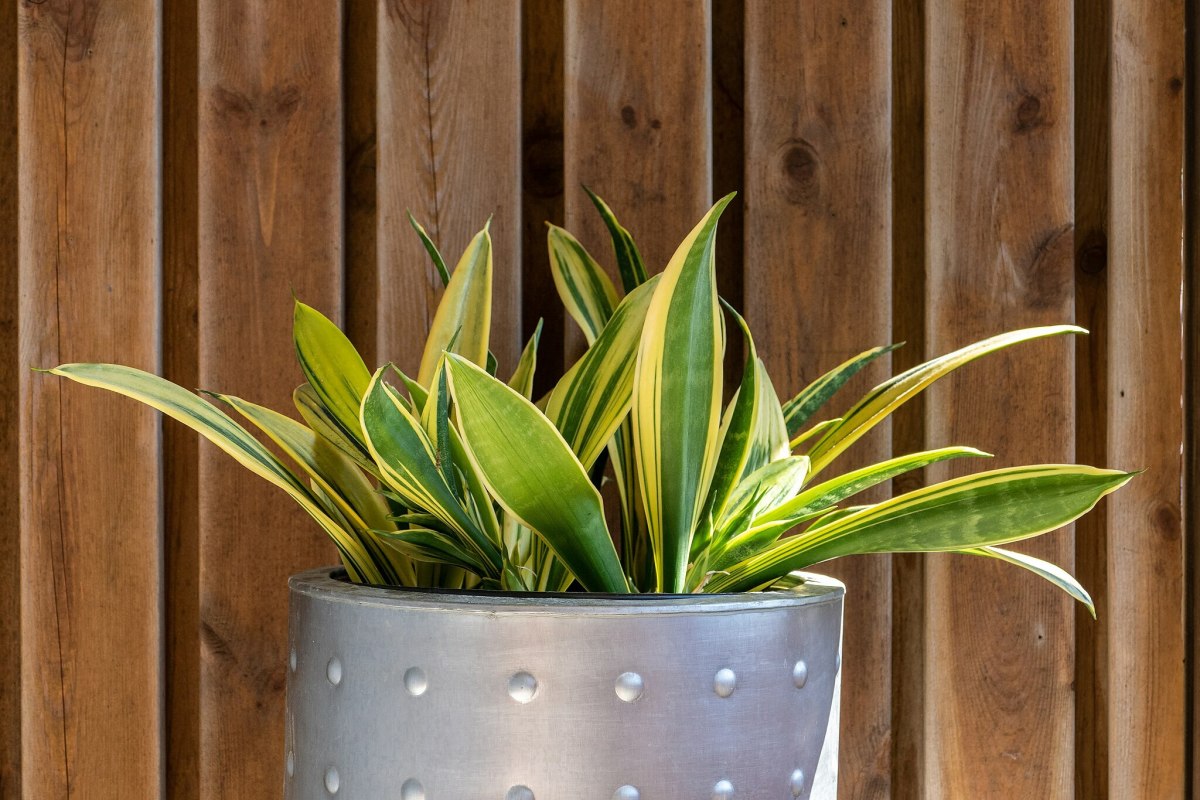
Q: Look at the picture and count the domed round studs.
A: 15